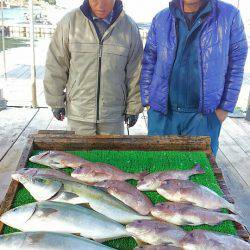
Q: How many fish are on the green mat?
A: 13